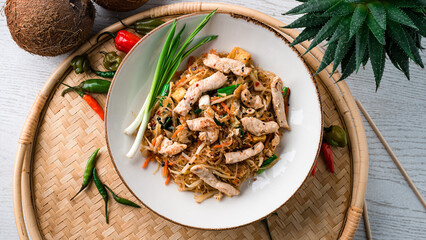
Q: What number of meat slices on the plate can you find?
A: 9